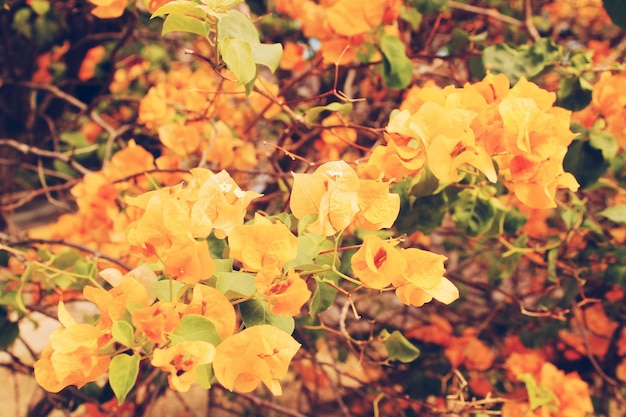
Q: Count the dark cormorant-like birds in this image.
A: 0